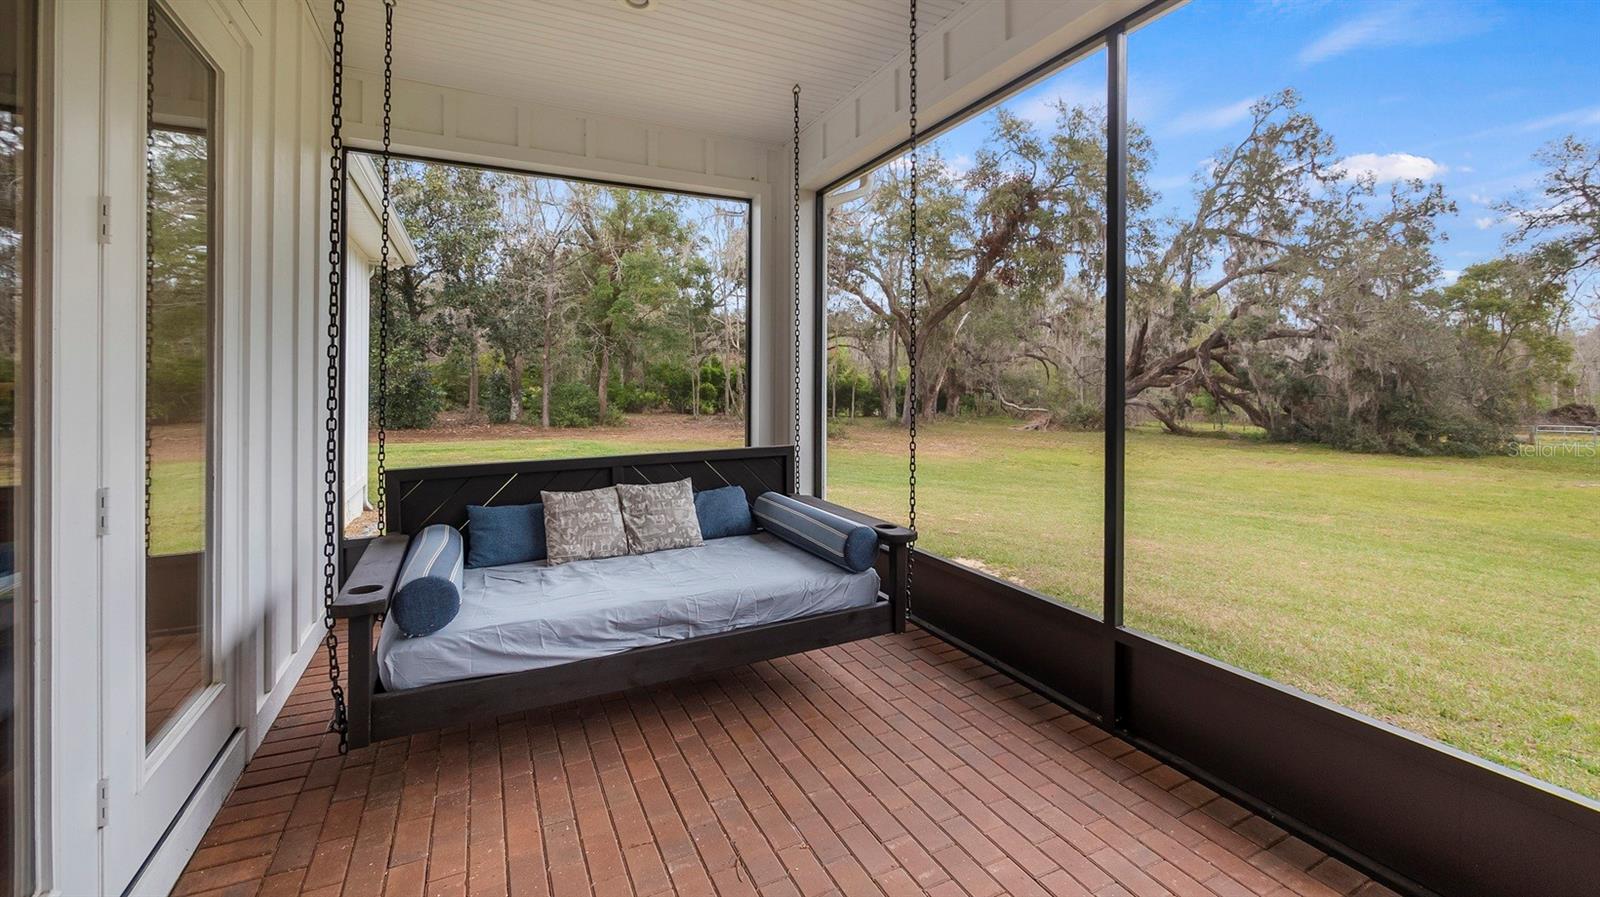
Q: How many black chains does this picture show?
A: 4